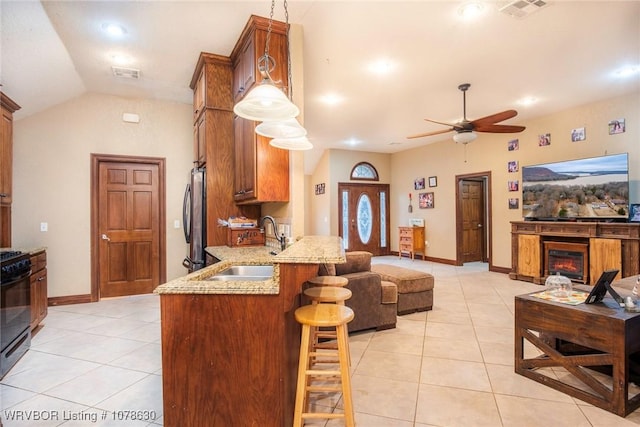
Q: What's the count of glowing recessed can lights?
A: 8